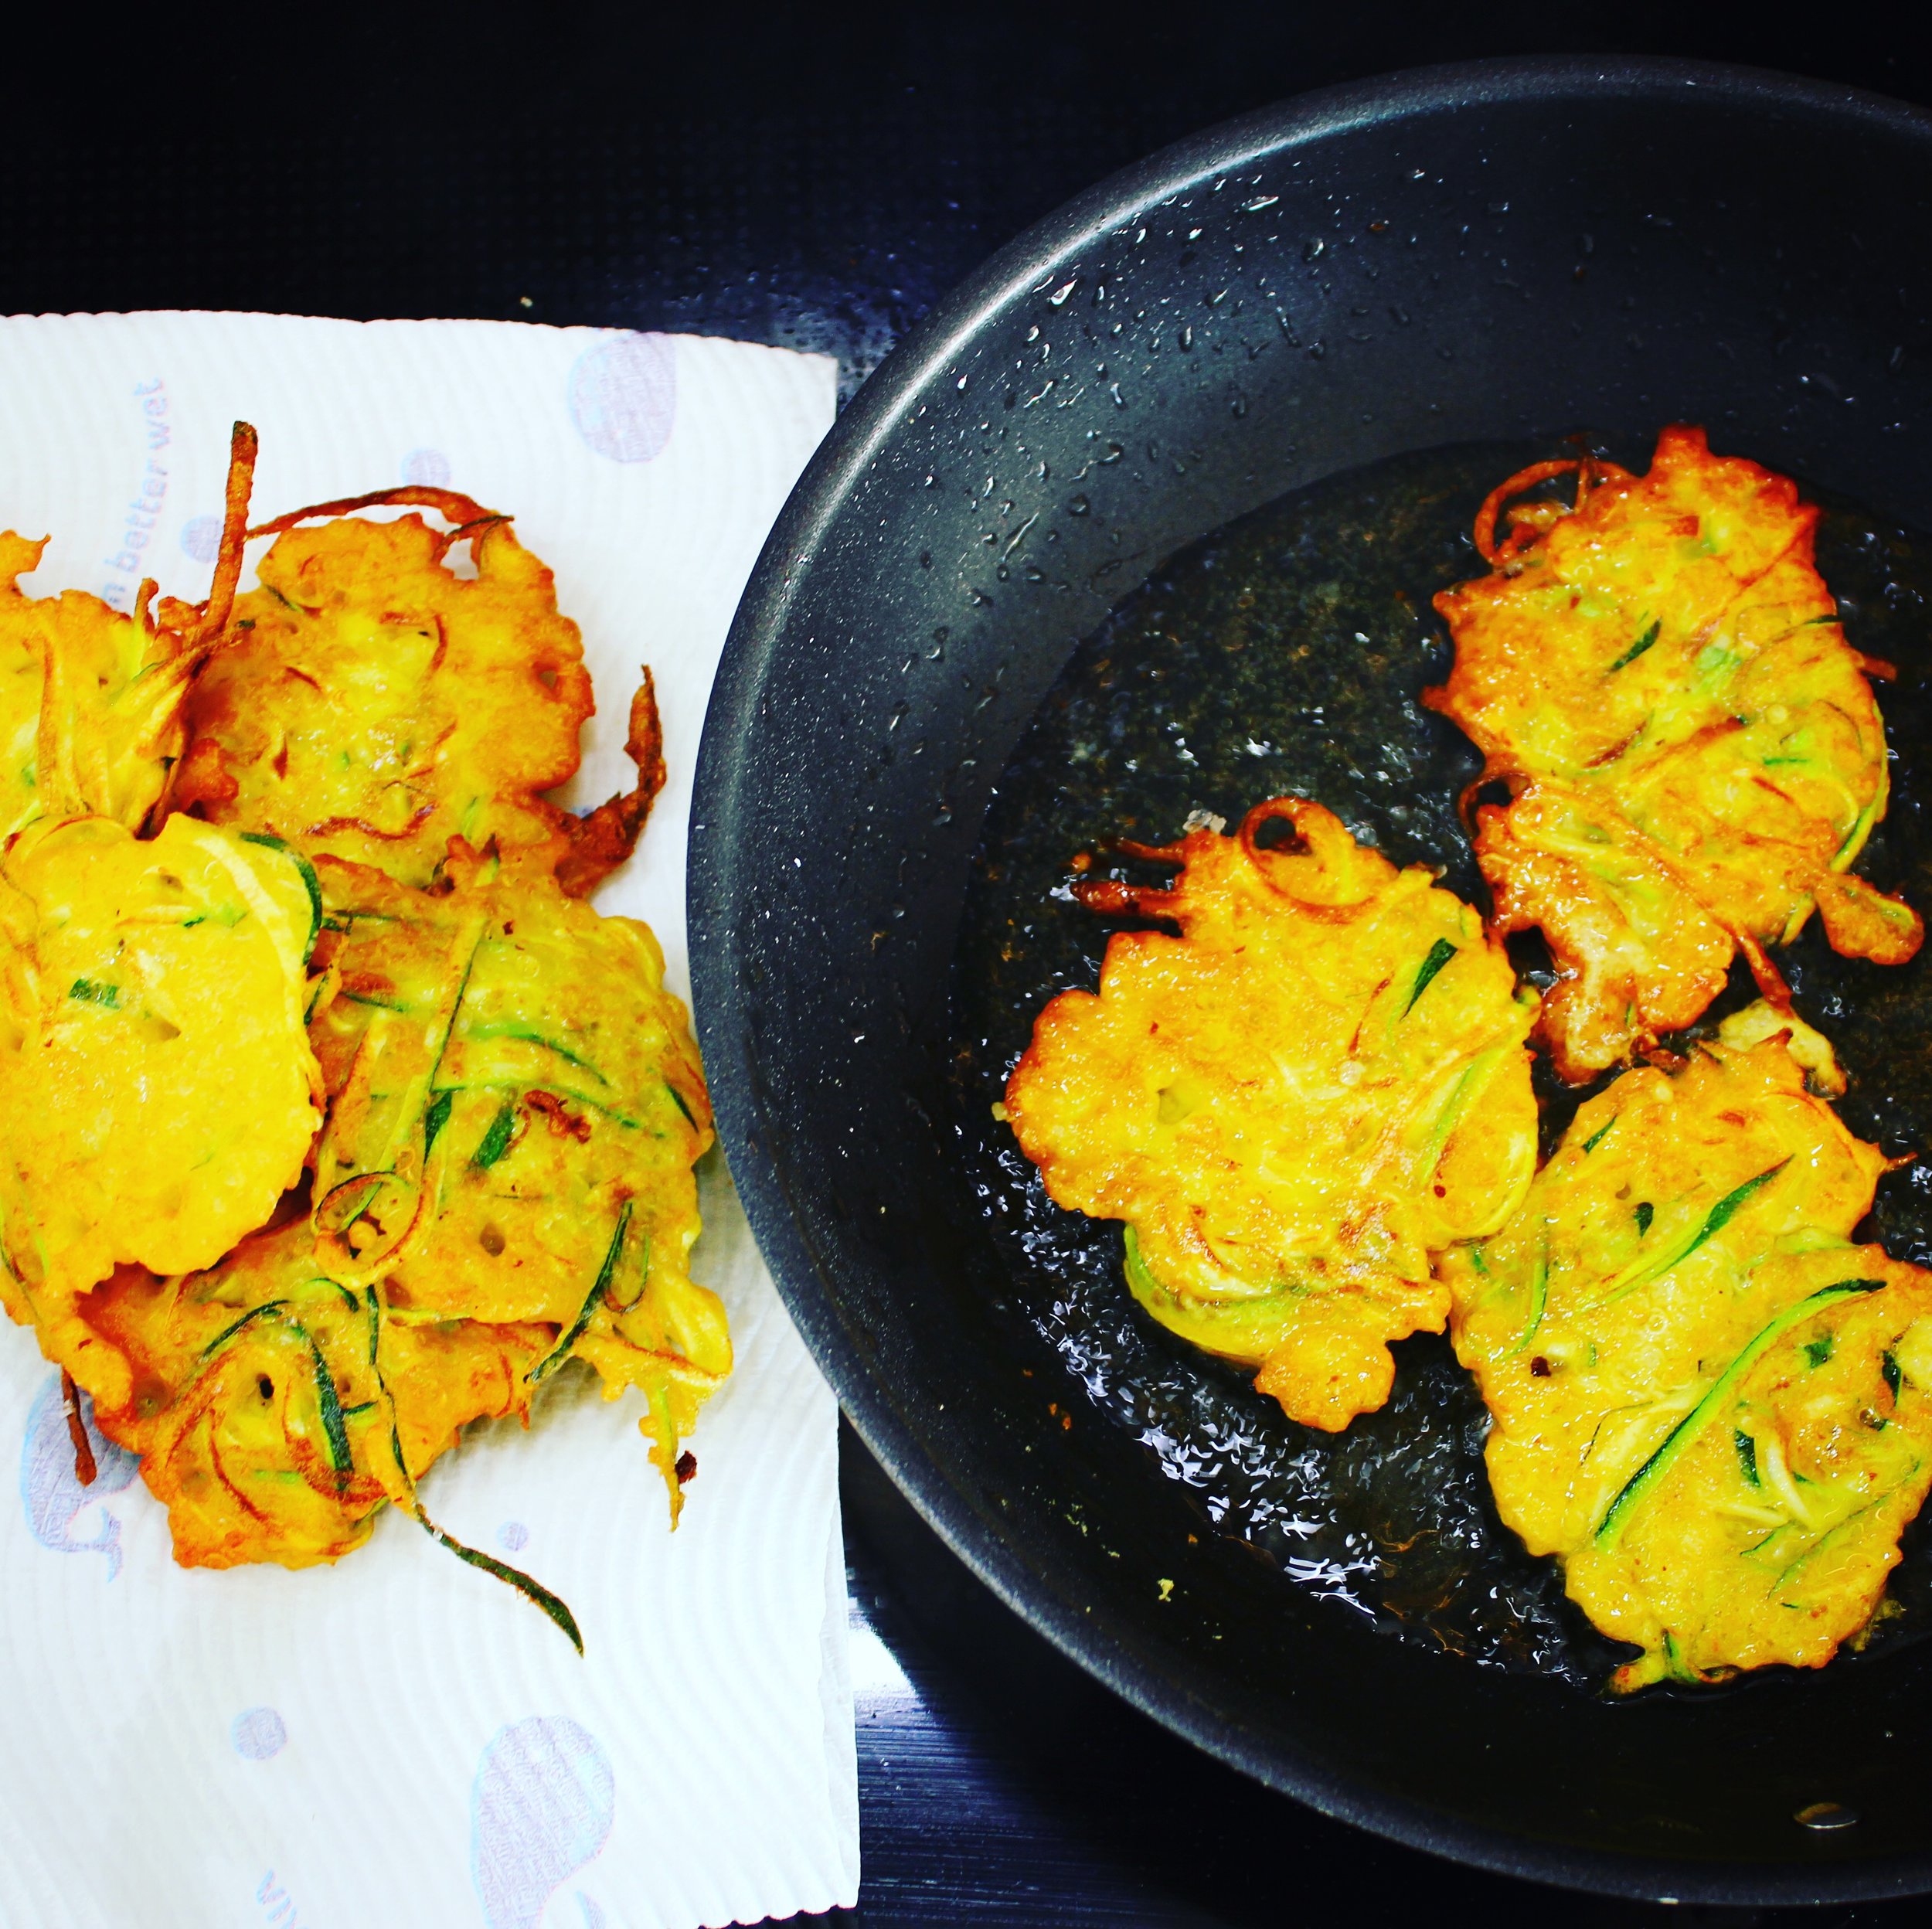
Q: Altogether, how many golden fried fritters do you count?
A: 8